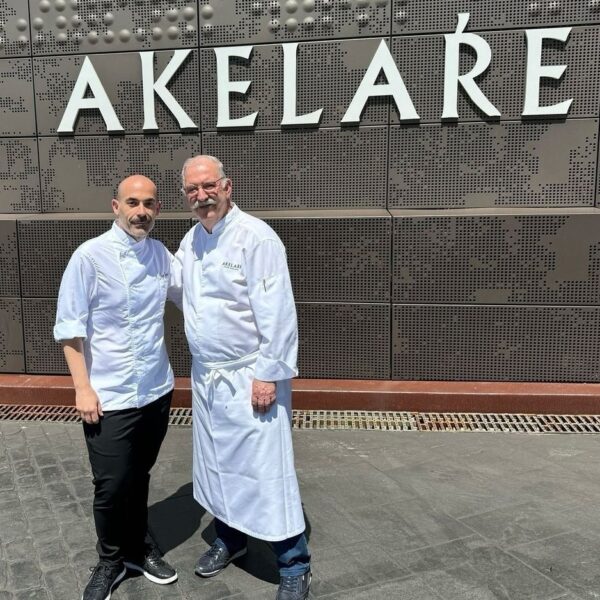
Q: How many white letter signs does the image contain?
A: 7